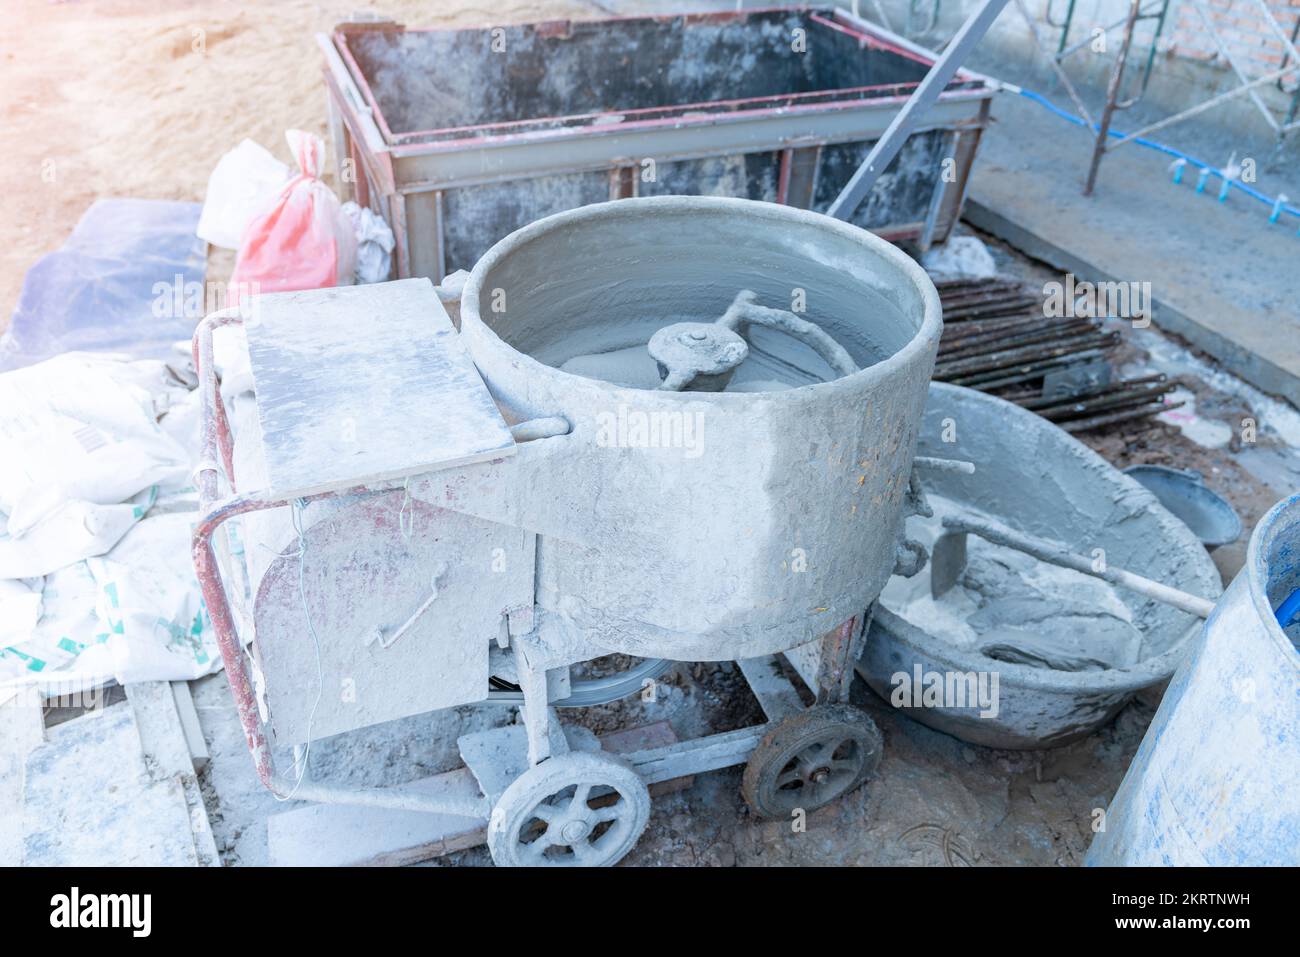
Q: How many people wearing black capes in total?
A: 0